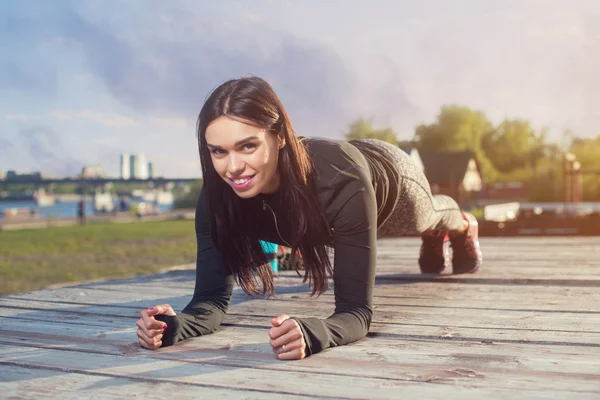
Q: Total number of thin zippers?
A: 1